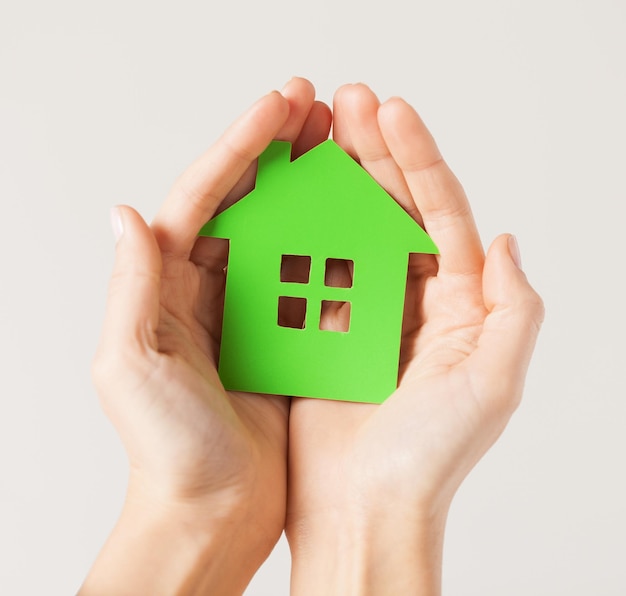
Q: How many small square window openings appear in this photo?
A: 4